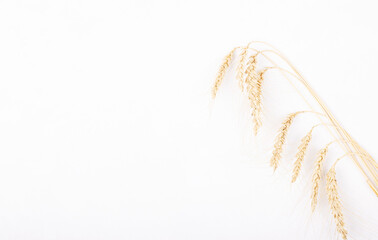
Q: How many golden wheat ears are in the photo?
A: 8